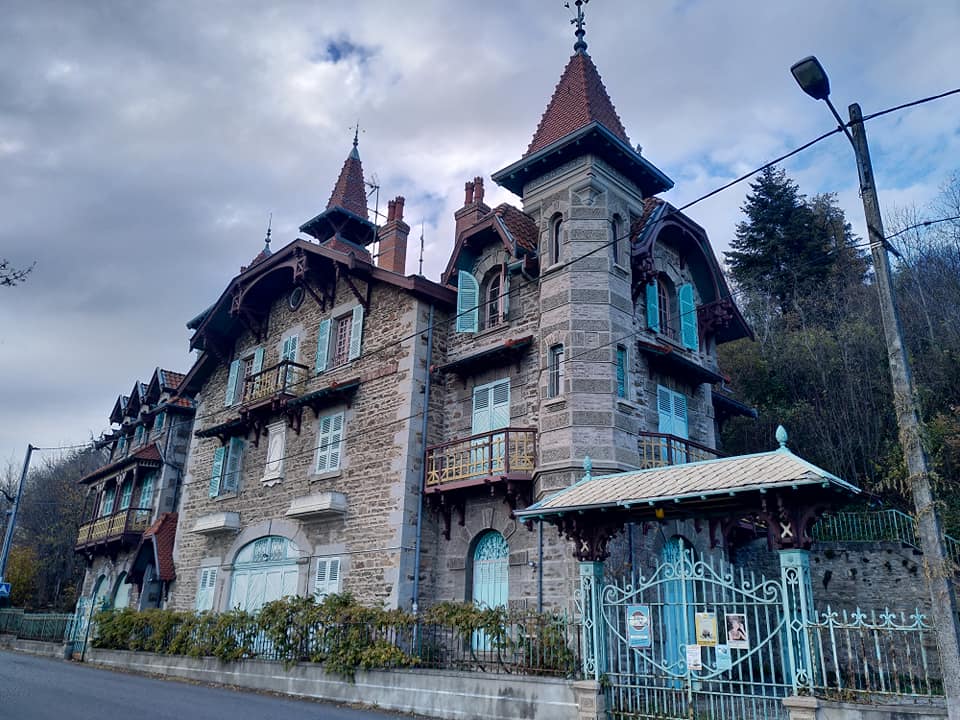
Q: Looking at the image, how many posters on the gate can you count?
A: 5